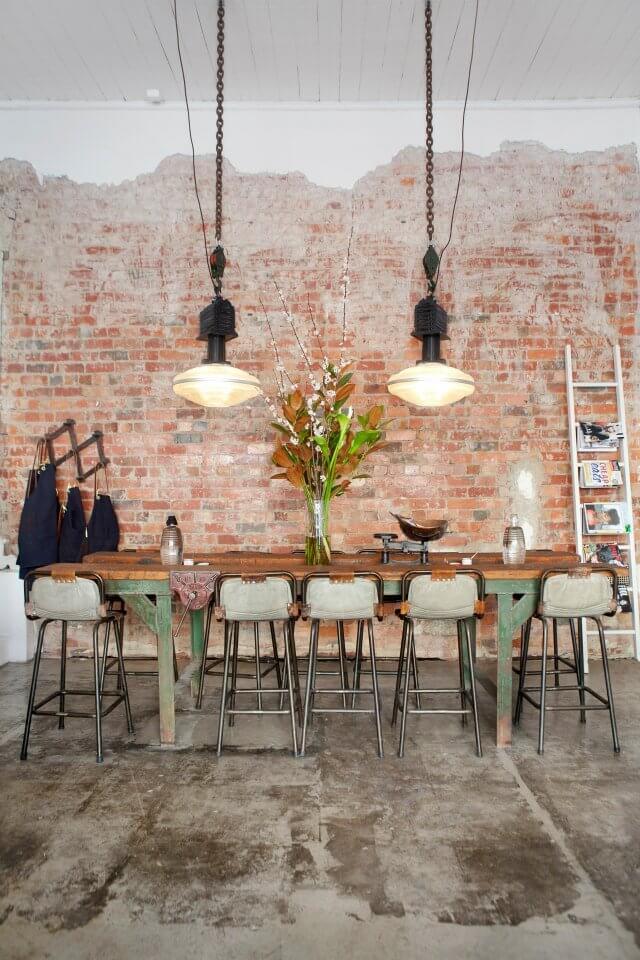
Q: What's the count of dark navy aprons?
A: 3